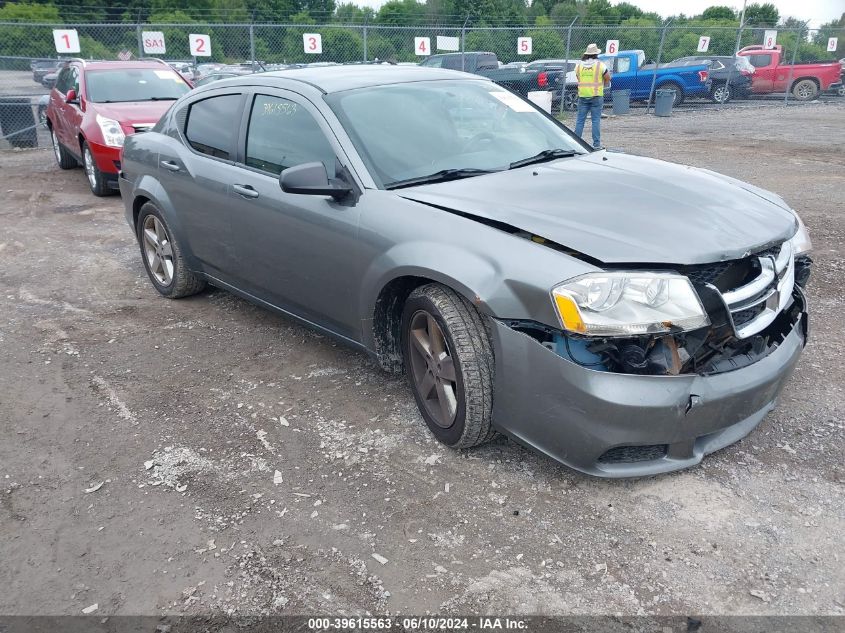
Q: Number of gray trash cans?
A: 2